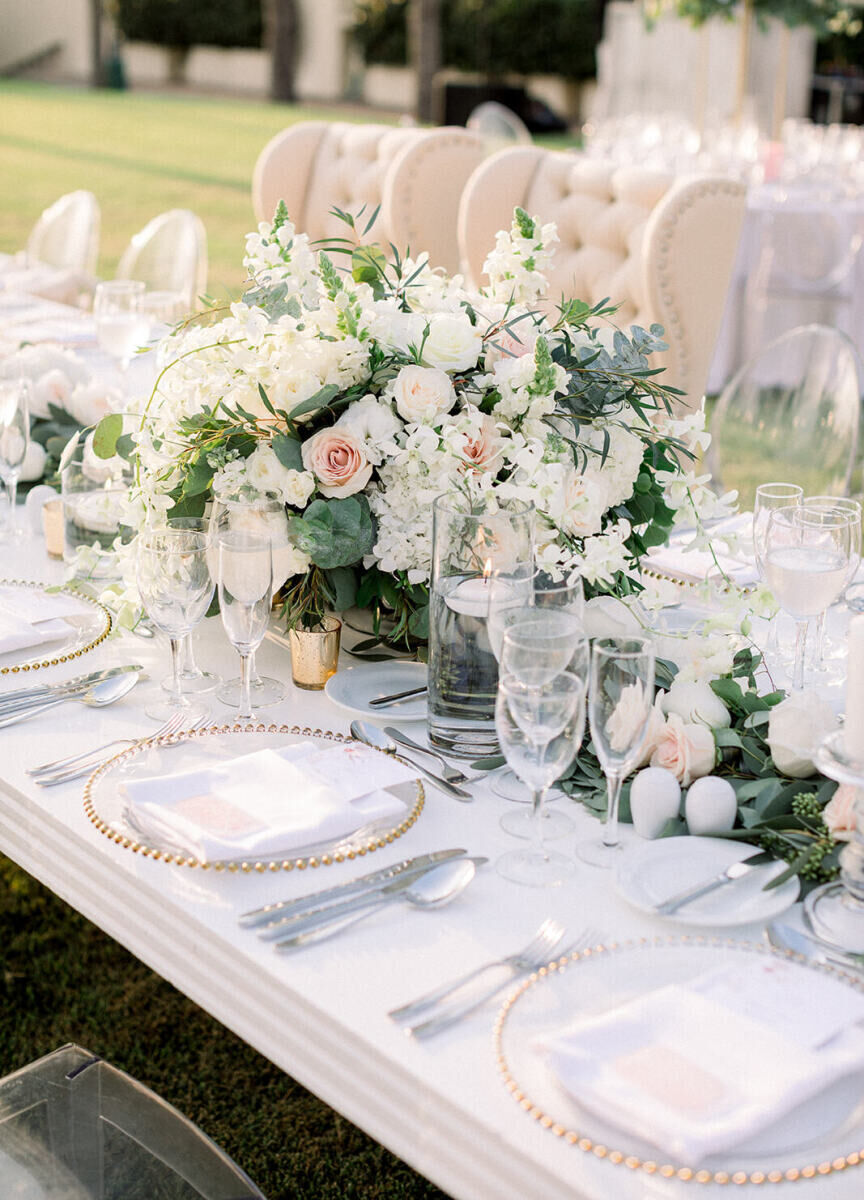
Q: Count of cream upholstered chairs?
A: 2